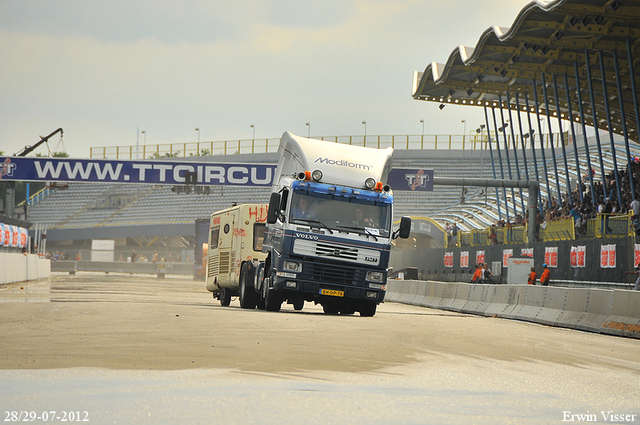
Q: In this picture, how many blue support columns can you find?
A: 15